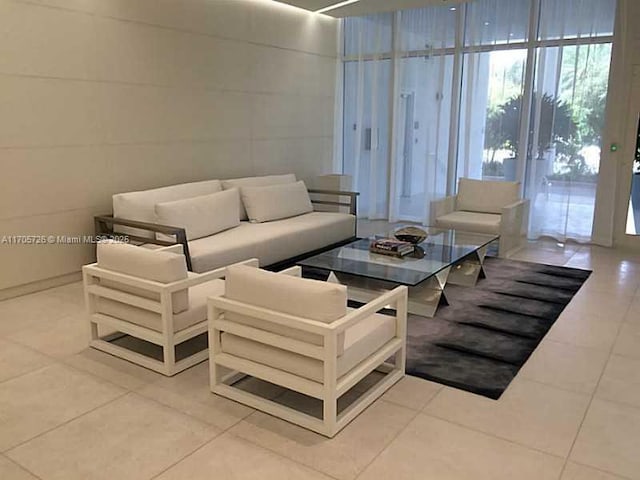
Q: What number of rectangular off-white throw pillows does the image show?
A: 2